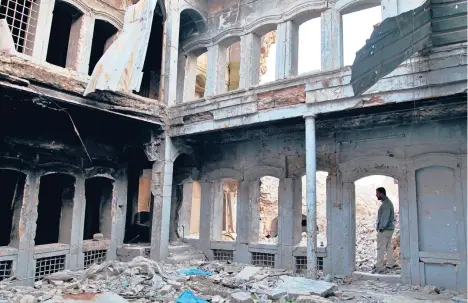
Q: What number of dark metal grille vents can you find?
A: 6